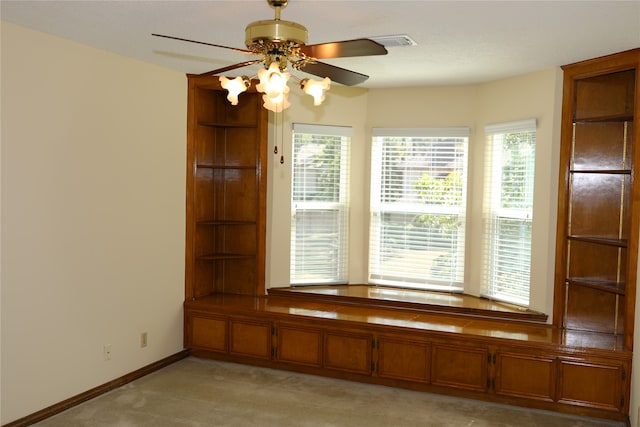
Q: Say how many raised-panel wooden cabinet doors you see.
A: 8